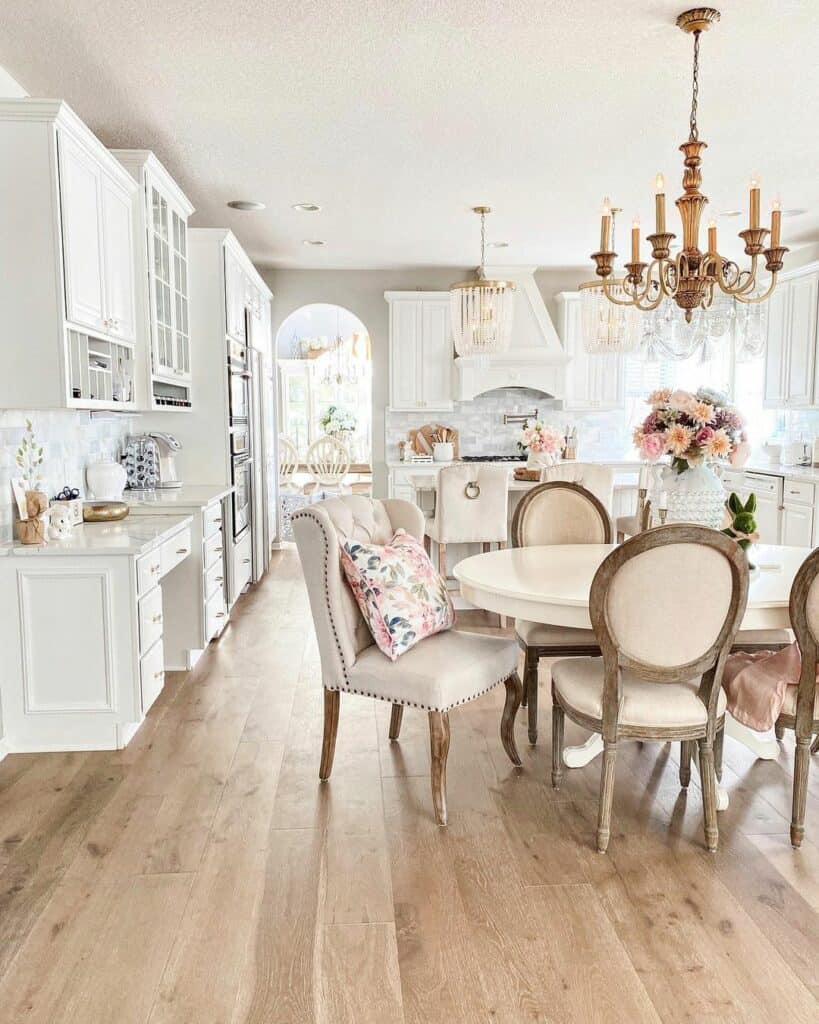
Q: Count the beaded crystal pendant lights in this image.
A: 2